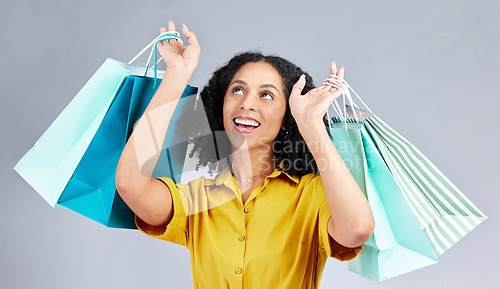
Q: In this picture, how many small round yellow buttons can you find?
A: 3